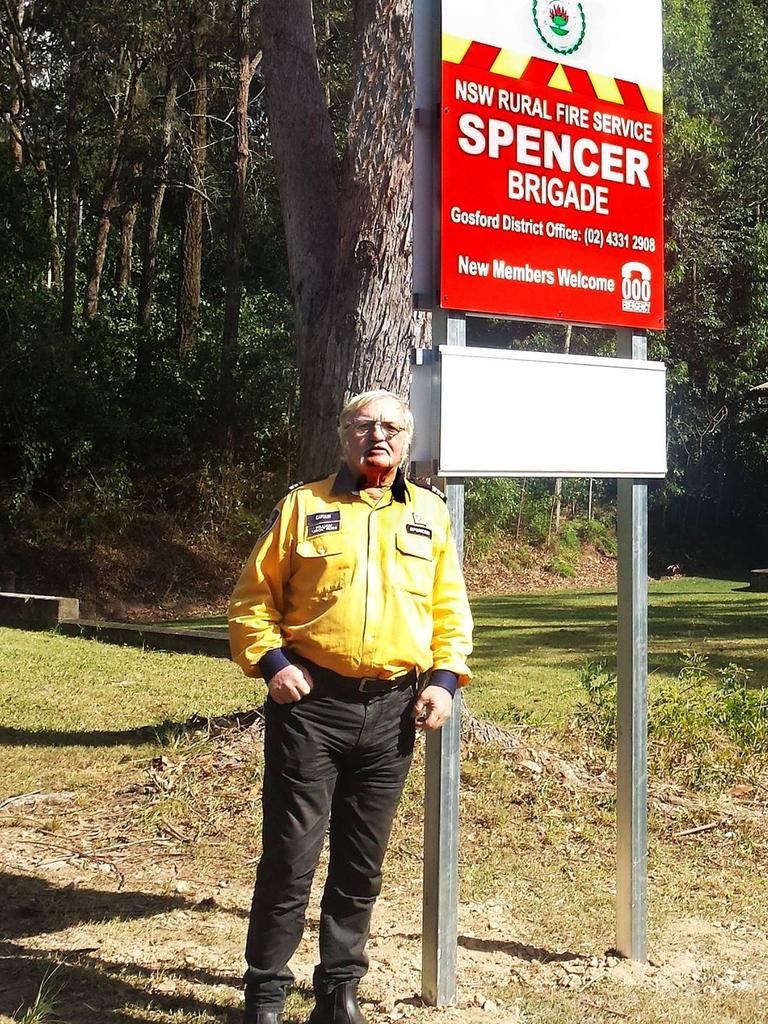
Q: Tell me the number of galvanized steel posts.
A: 2